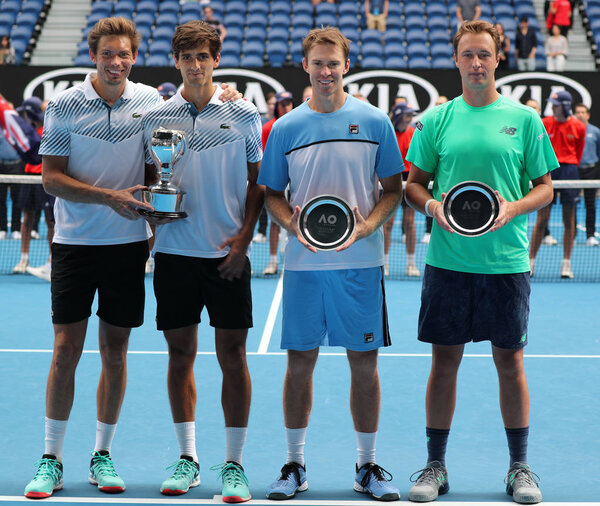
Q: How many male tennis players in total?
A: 4